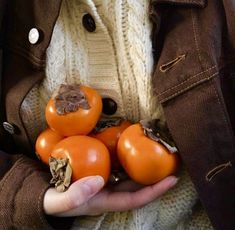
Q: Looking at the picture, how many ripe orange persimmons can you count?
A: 5